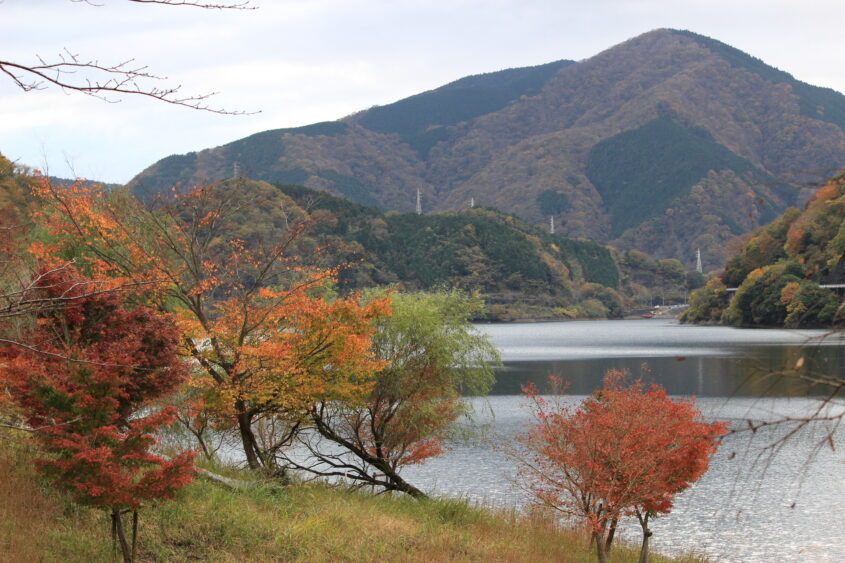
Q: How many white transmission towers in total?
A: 5